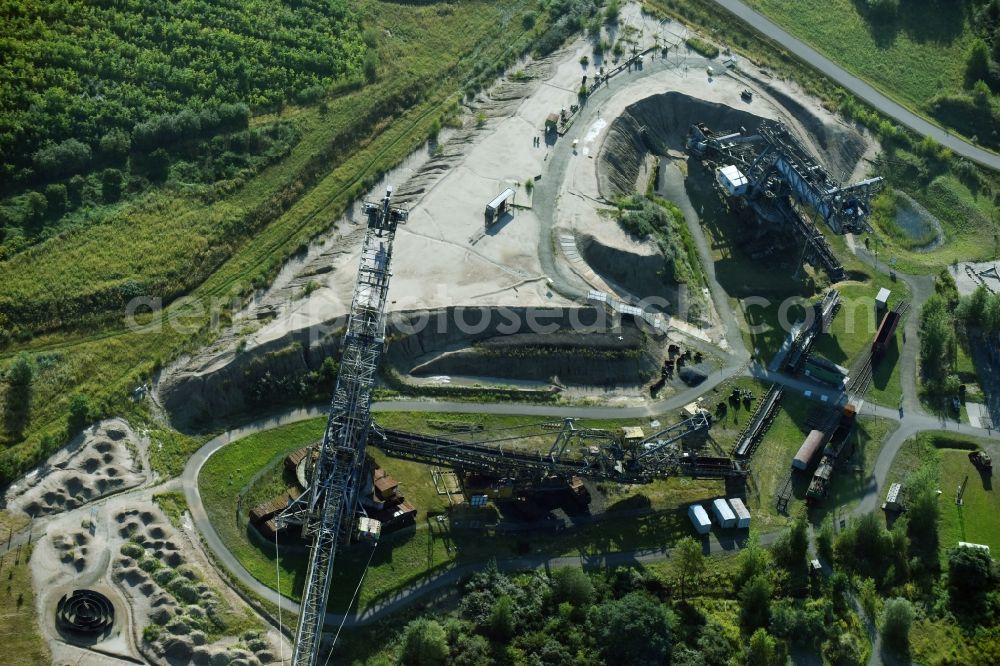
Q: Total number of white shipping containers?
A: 3